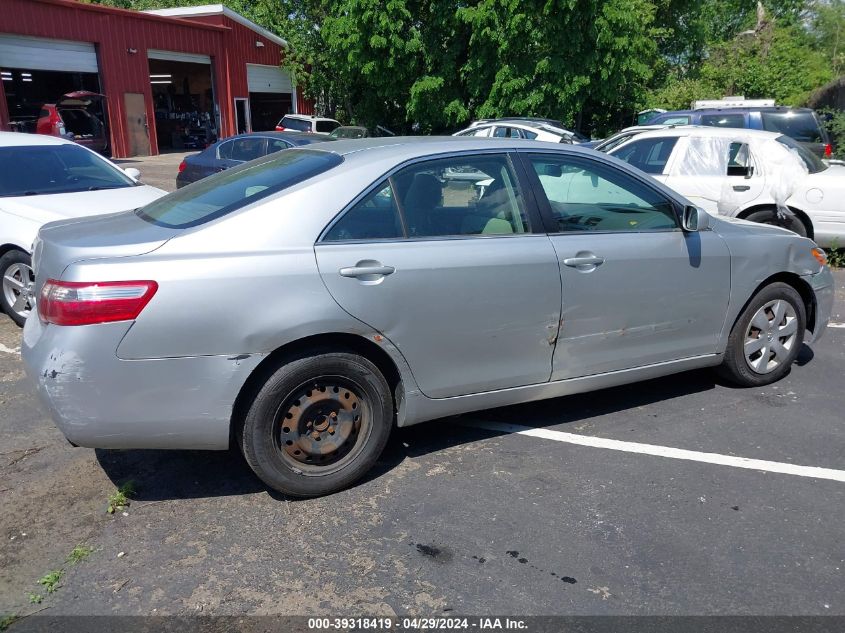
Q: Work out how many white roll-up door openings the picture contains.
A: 3